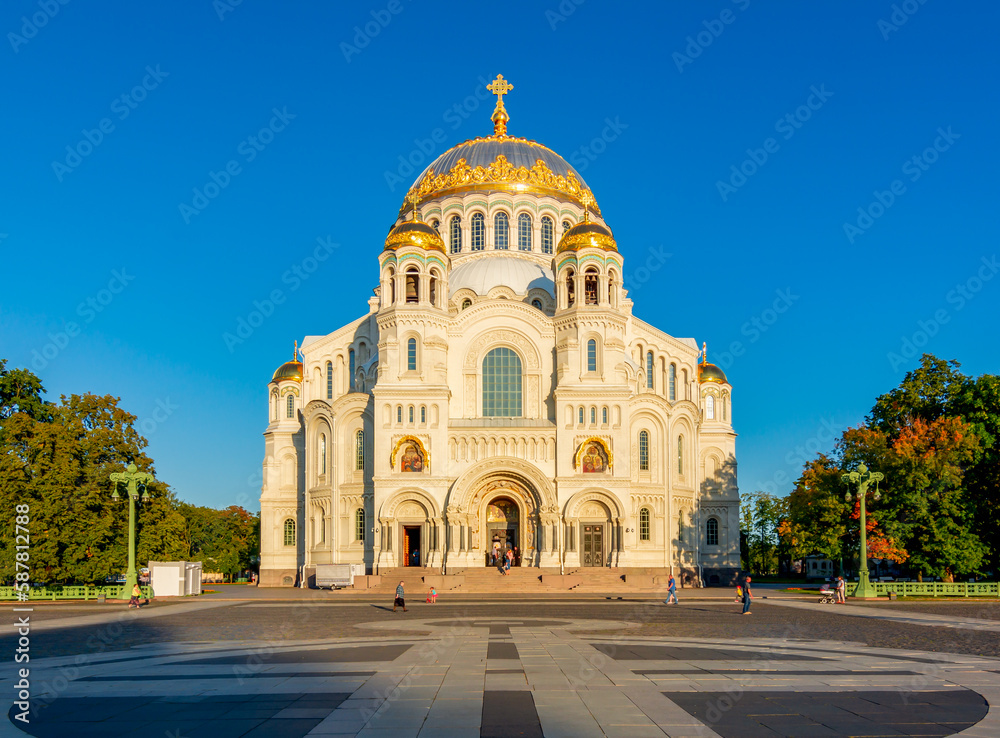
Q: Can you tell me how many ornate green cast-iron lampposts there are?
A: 2